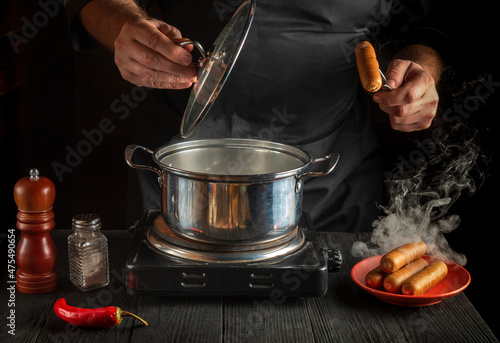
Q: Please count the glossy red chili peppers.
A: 1